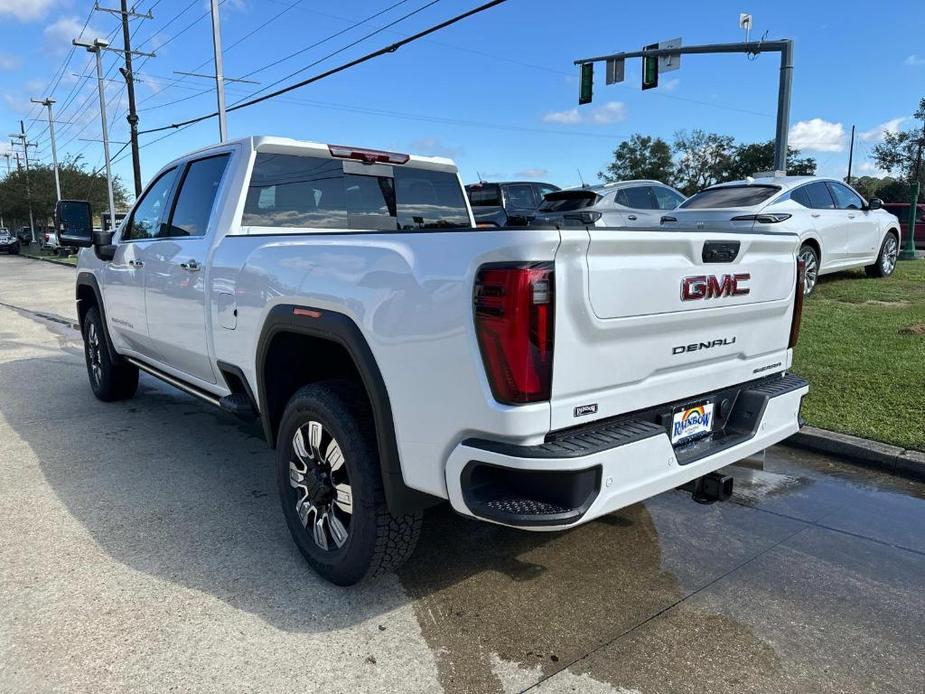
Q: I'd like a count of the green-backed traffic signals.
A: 2